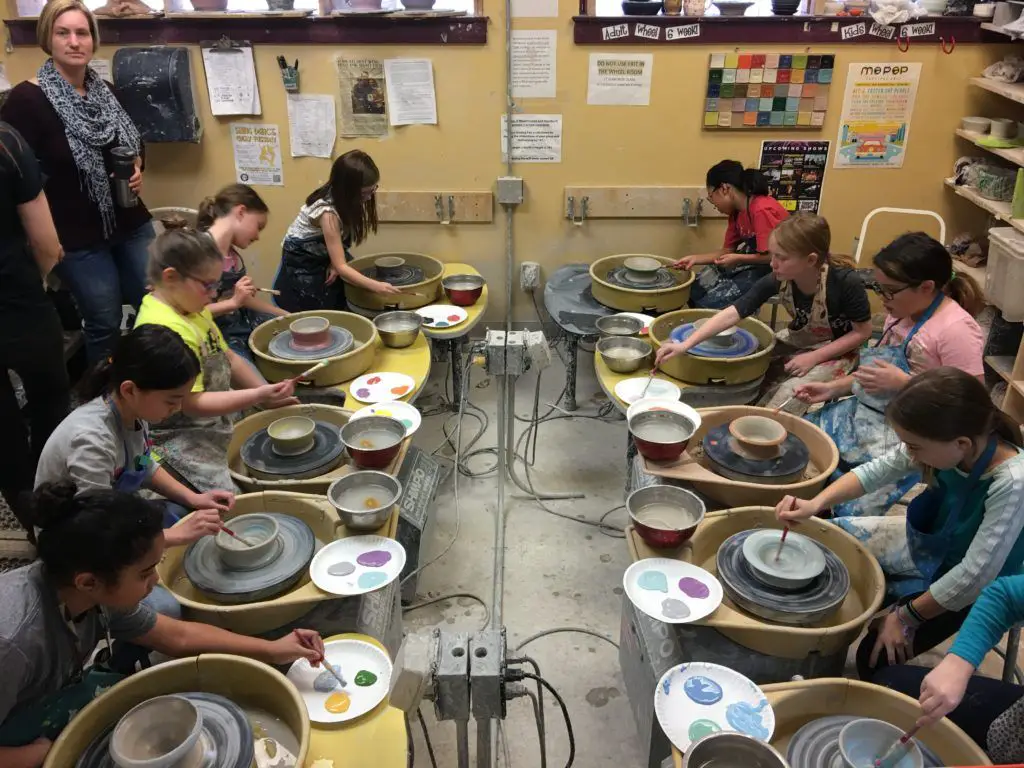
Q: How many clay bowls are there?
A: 10